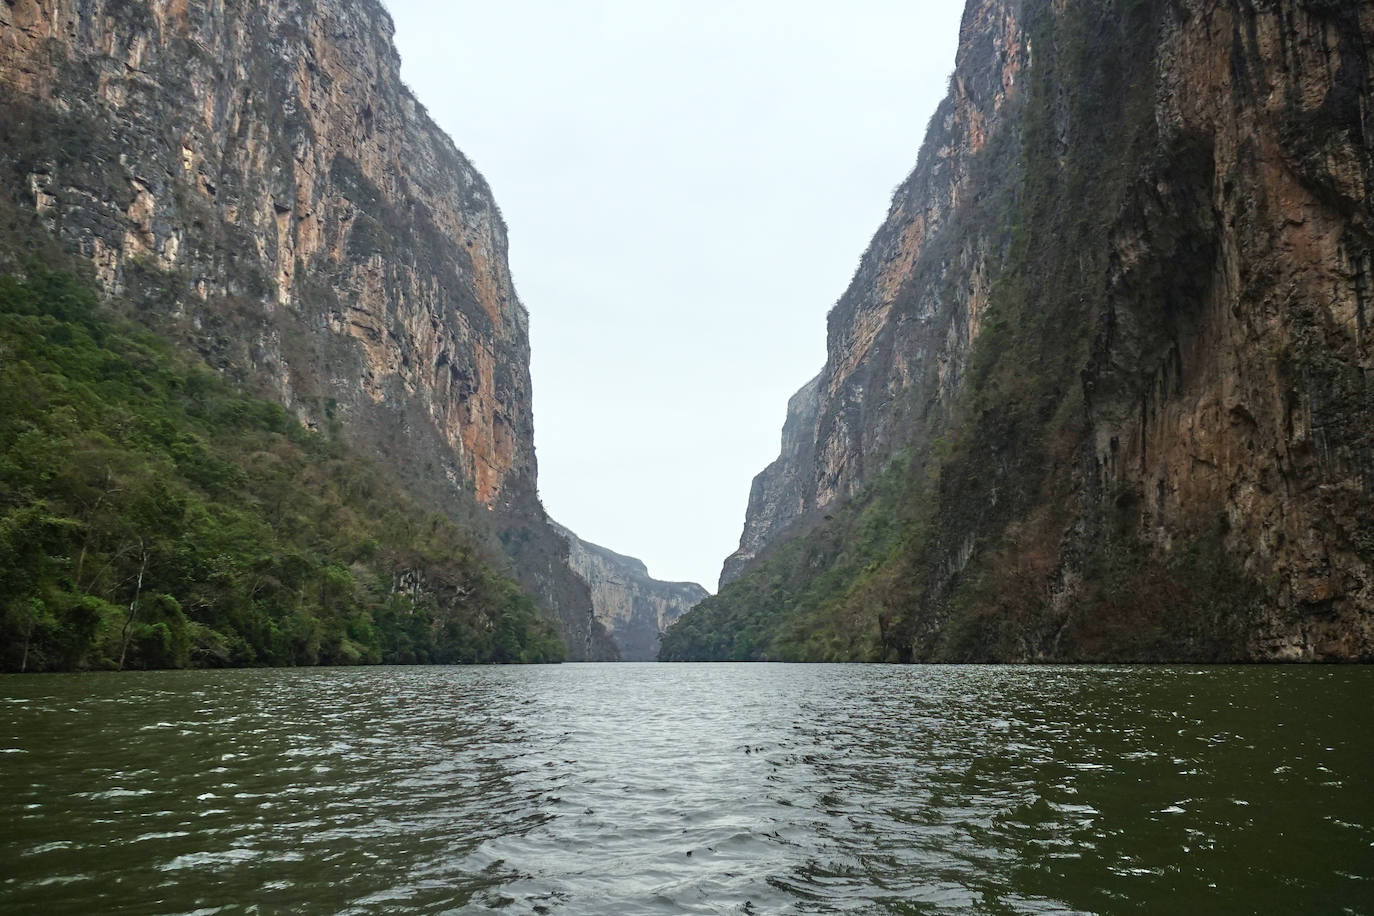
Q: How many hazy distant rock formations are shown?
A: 1